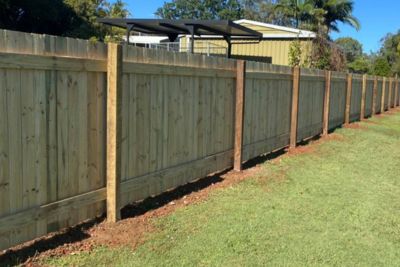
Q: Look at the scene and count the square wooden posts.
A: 10